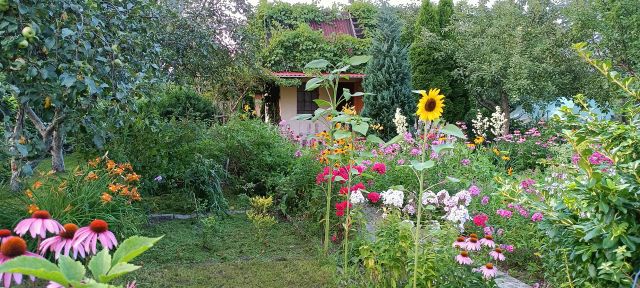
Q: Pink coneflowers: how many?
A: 12